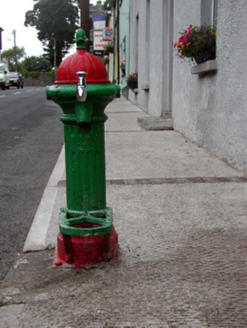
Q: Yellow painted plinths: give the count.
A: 0